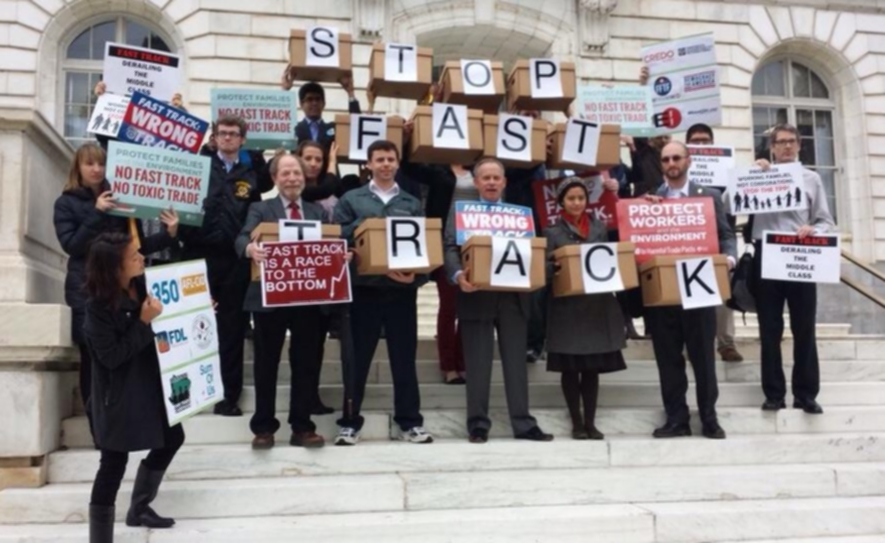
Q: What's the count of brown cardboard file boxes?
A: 13